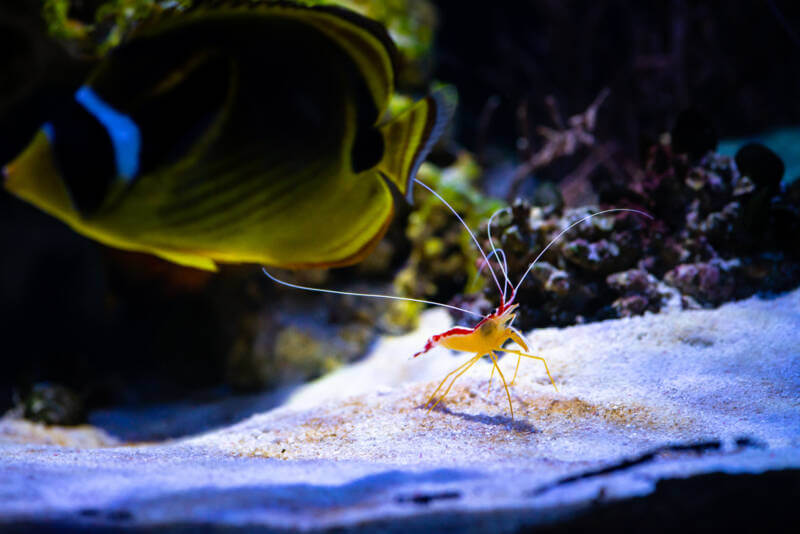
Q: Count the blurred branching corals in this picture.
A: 1